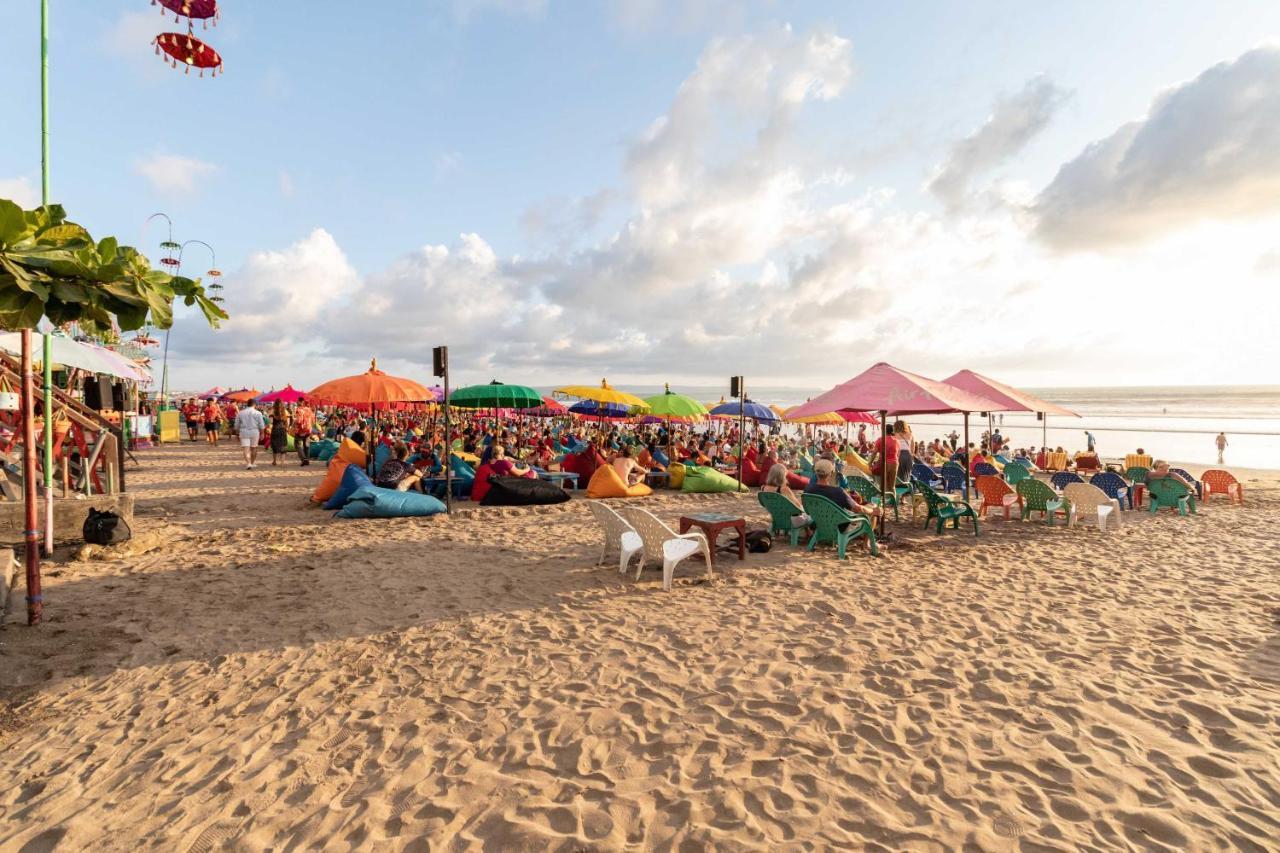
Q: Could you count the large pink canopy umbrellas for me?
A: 2